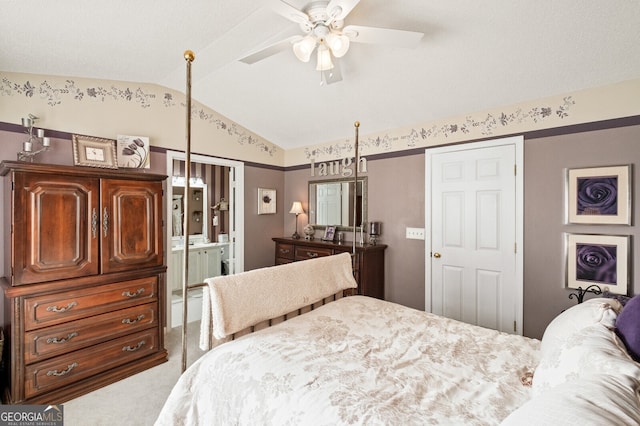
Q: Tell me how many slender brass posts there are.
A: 2